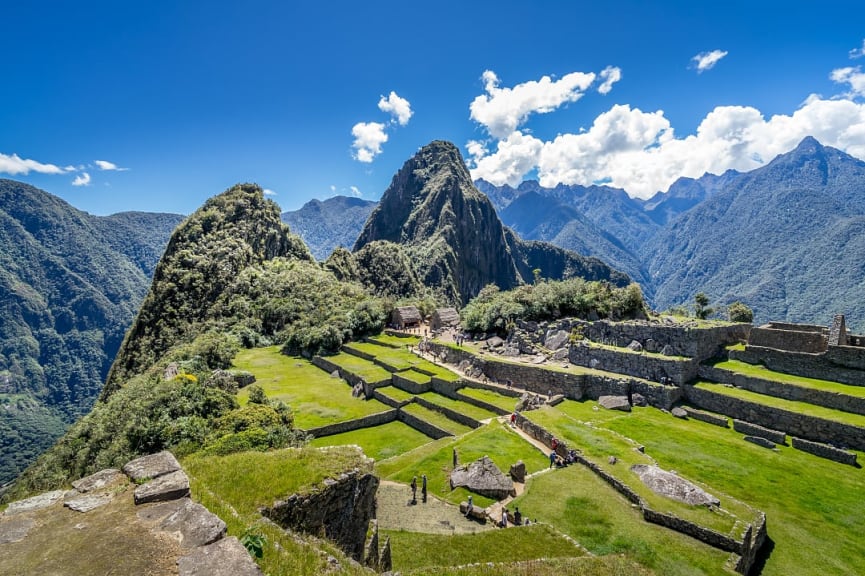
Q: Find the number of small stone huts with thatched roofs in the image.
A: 2